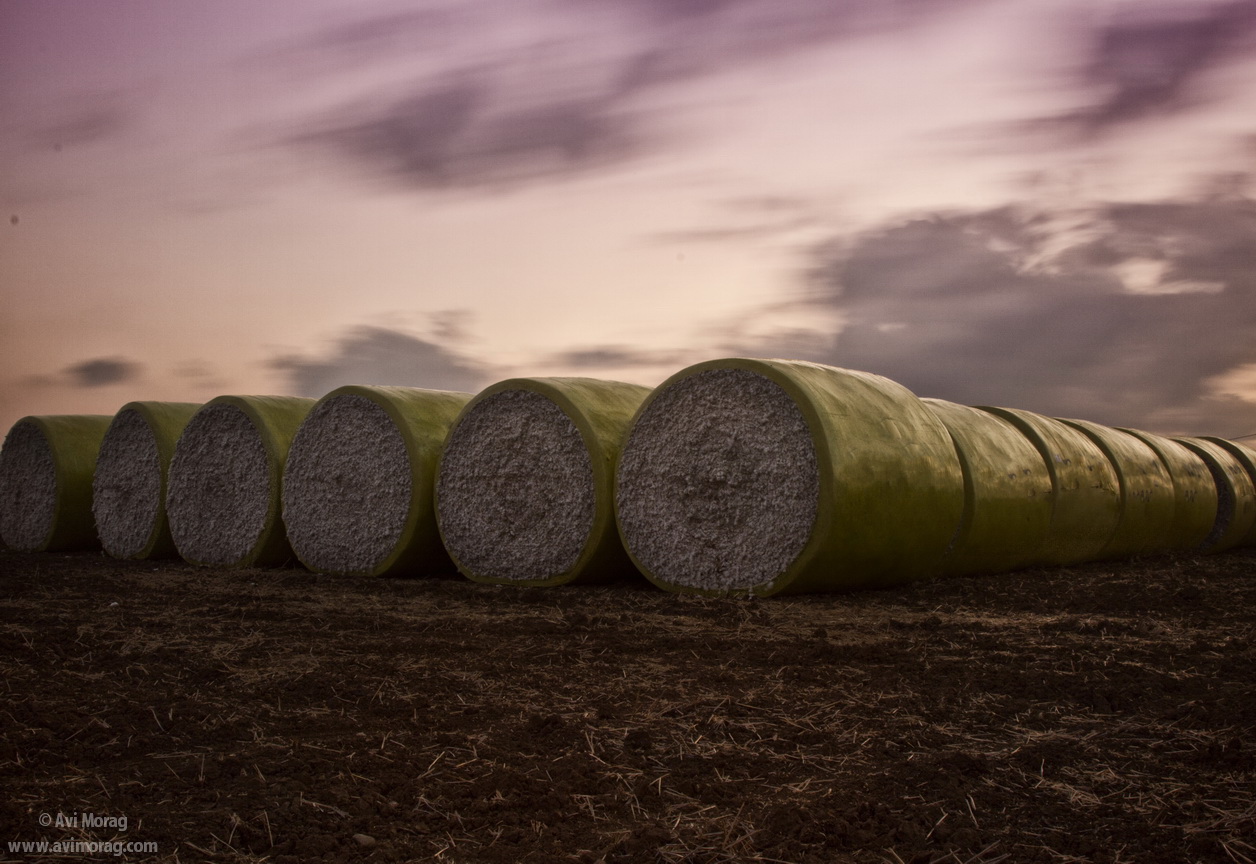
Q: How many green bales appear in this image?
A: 12